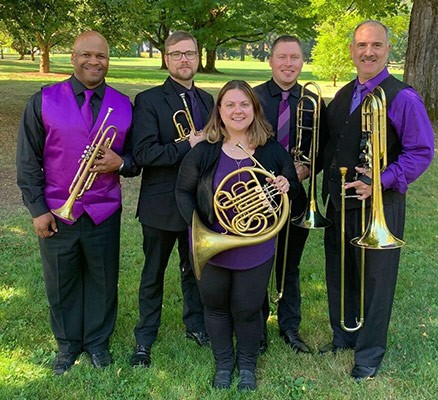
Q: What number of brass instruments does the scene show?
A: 5